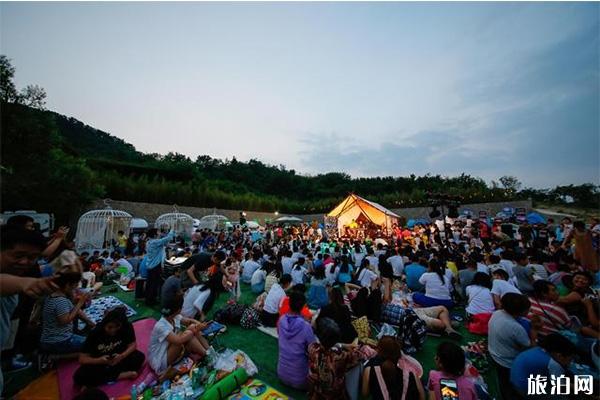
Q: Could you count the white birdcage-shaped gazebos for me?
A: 3